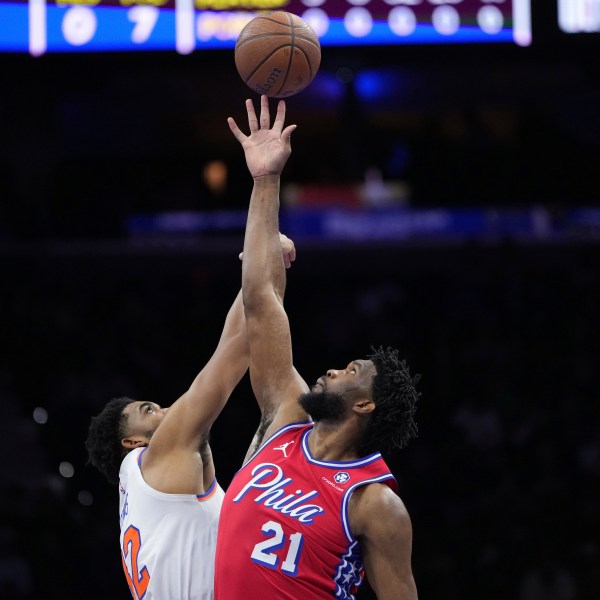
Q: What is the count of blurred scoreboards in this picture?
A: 1